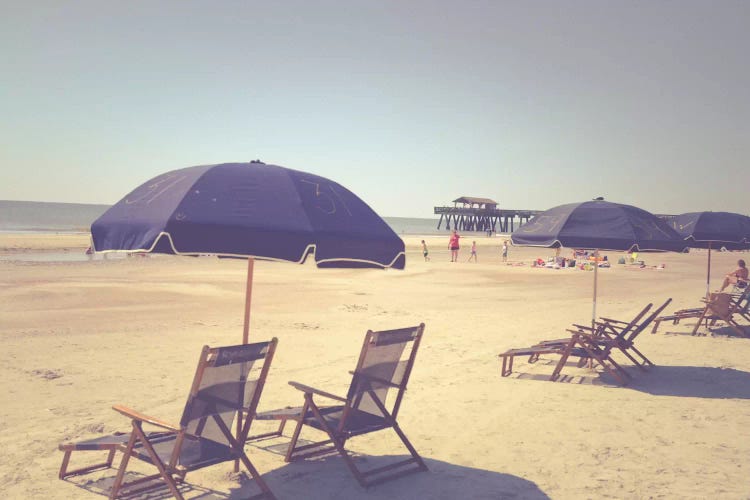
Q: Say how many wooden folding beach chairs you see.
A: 6